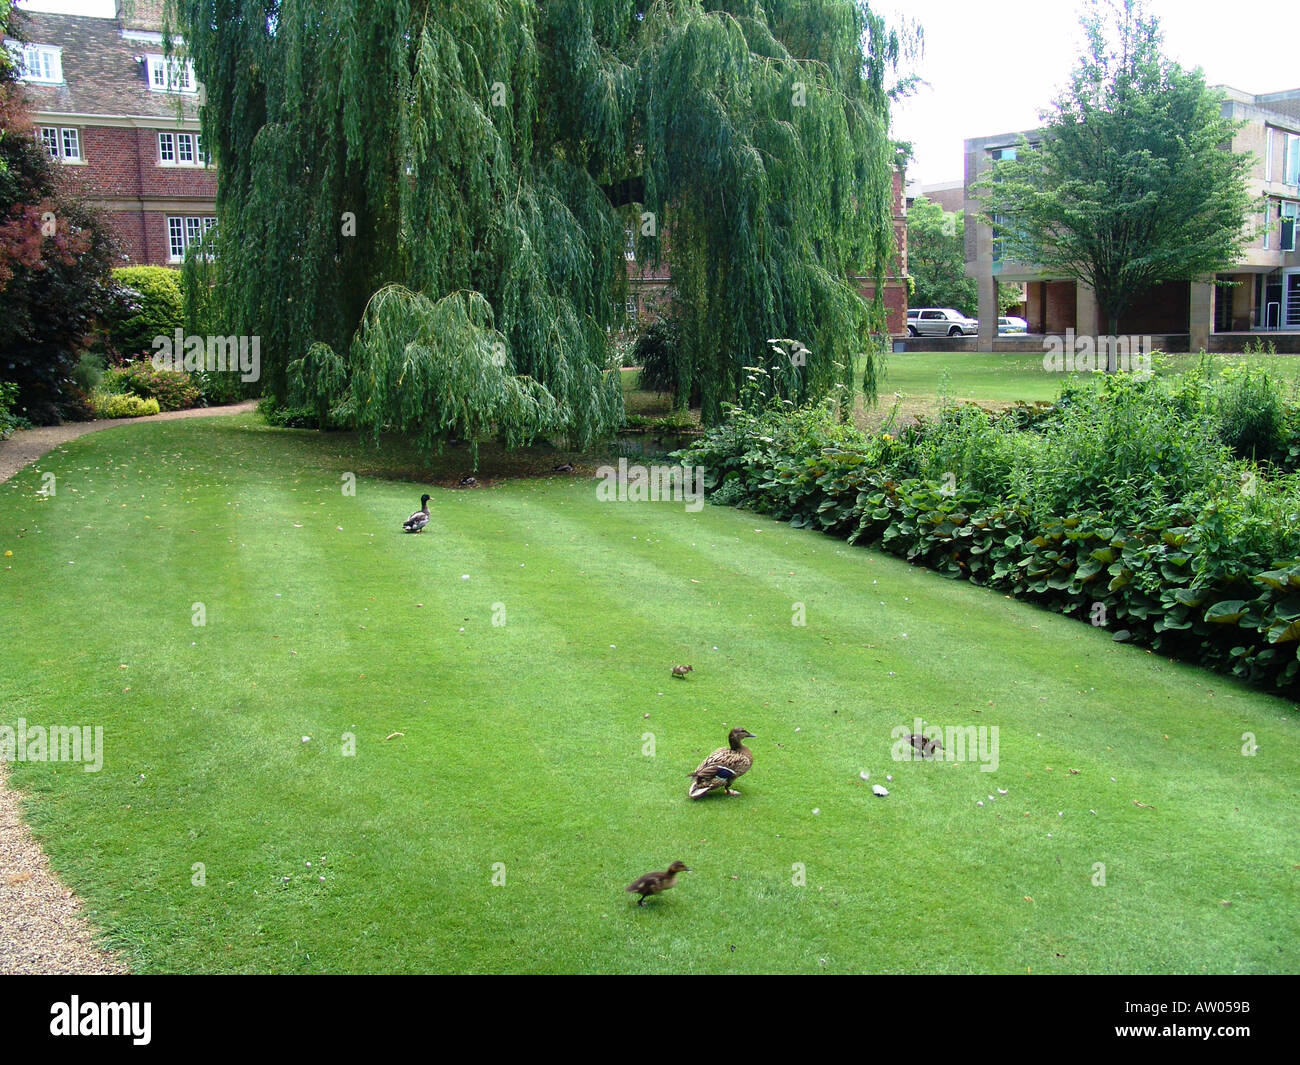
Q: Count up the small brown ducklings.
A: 3